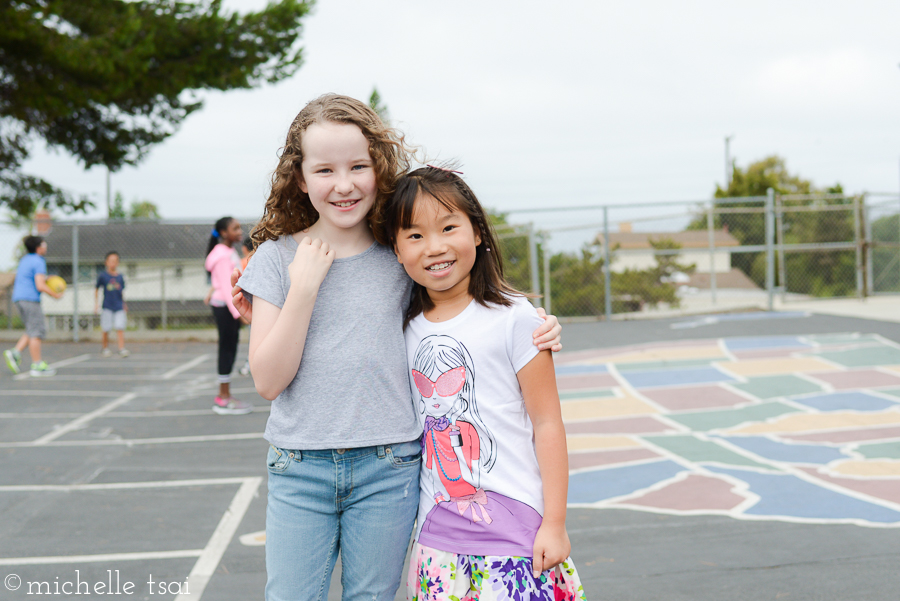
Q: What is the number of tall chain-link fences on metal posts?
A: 1